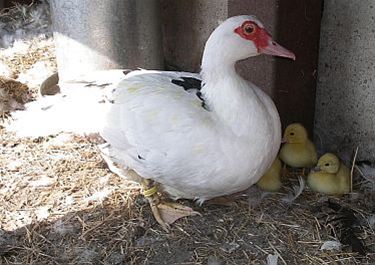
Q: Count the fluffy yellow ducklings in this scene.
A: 3